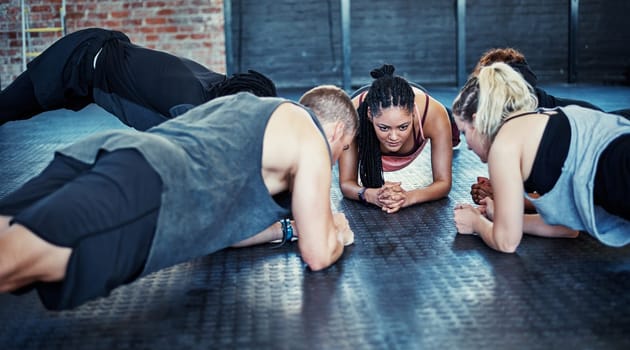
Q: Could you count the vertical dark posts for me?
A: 4